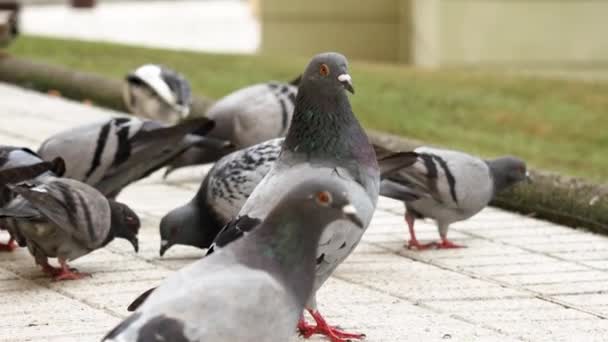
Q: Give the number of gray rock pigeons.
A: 9